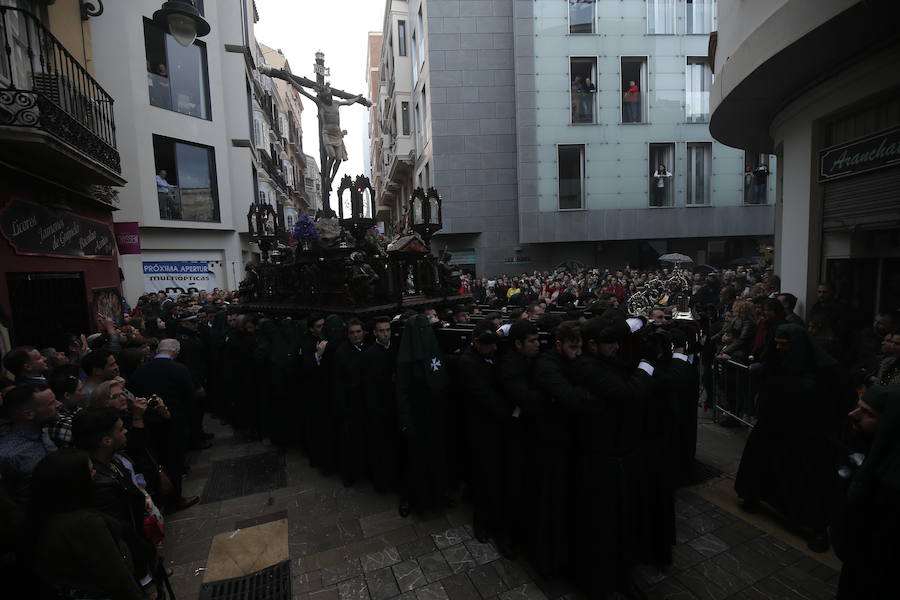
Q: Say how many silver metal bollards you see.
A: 0